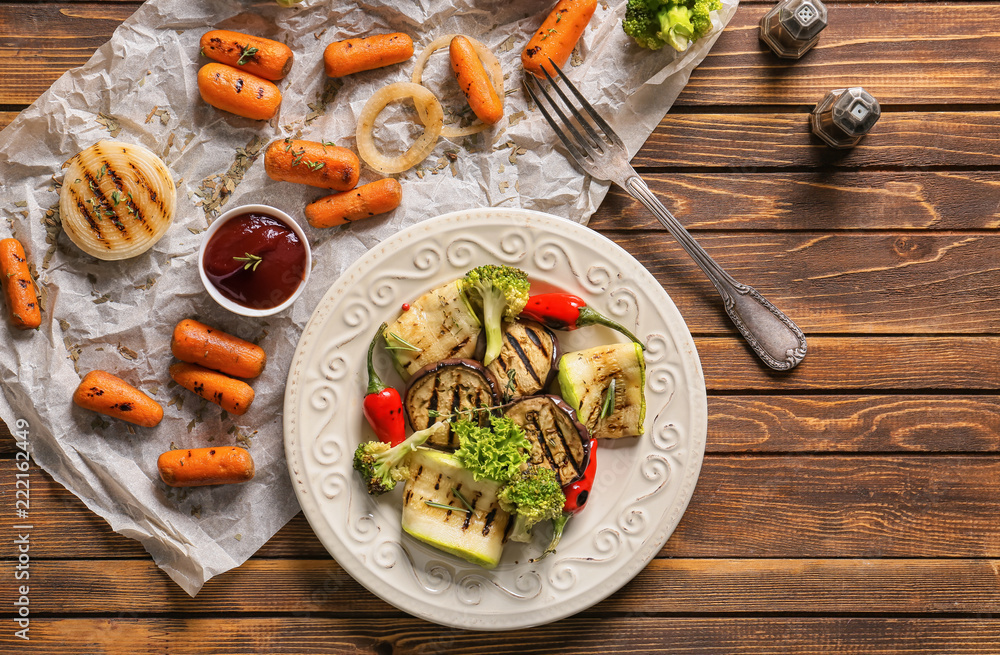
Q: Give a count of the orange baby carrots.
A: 12